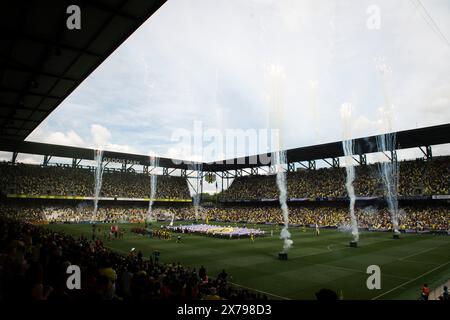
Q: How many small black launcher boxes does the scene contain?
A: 3